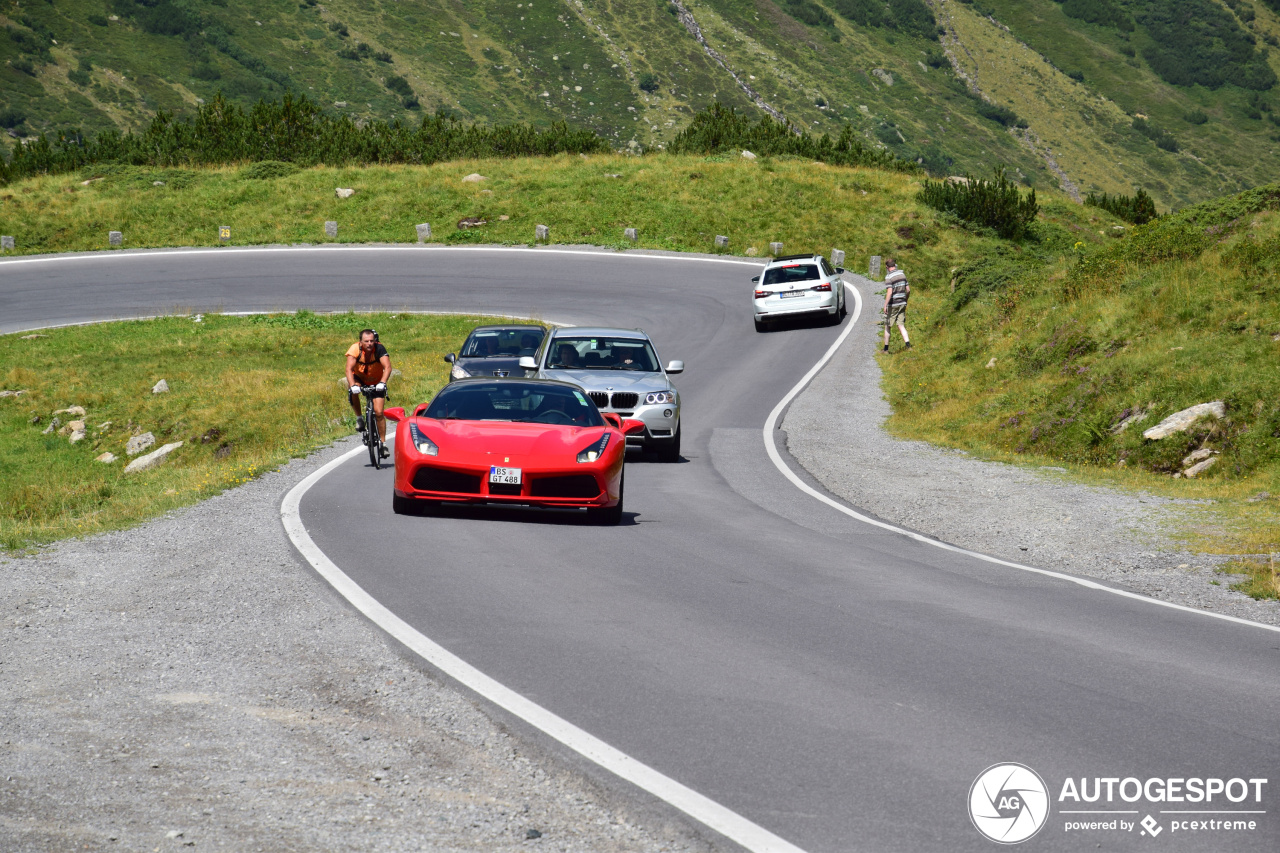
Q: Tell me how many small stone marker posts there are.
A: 11